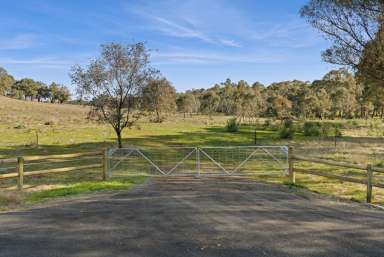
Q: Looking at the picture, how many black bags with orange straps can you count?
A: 0